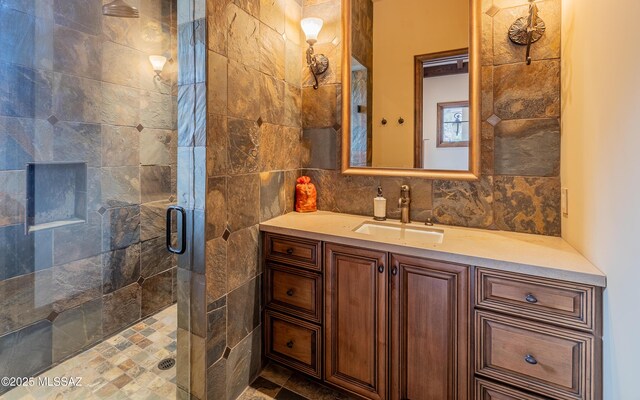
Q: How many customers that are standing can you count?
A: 0